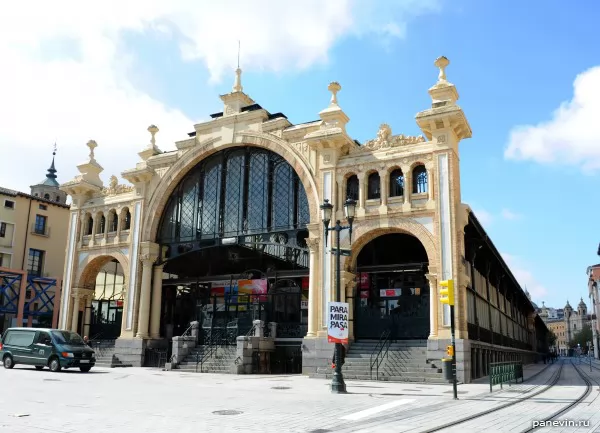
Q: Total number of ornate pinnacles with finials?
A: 5